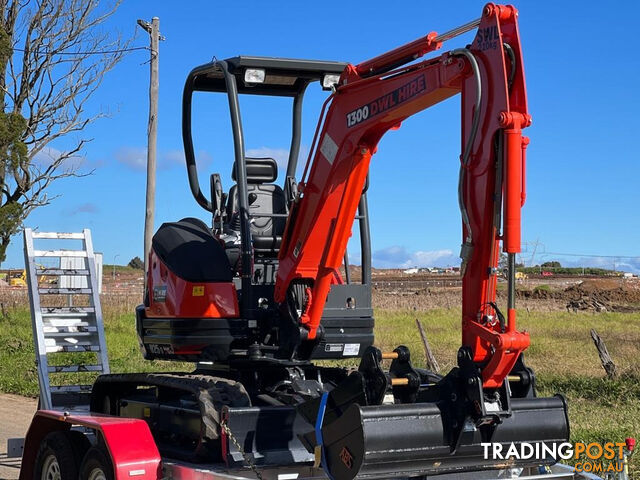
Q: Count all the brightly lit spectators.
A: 0